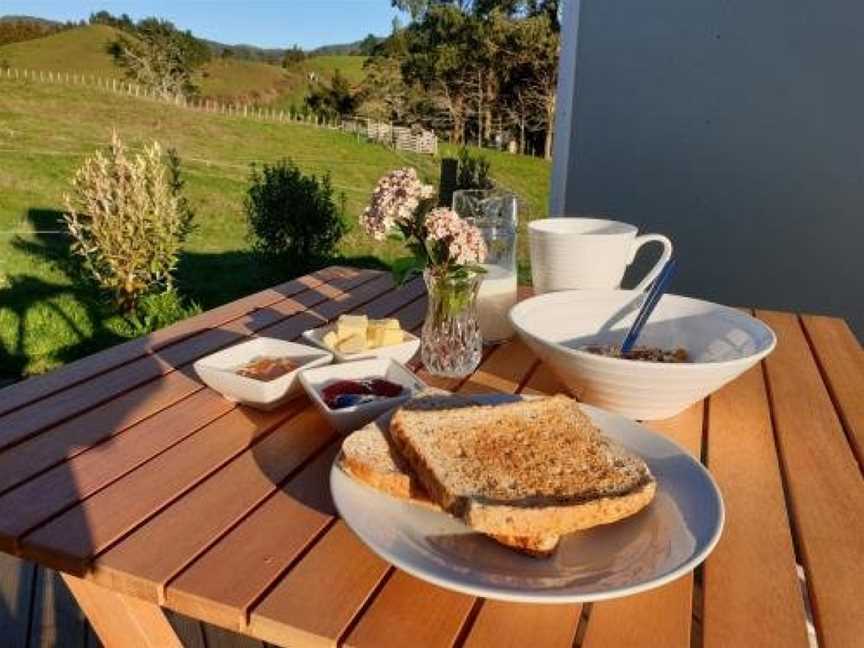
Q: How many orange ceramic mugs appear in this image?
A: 0